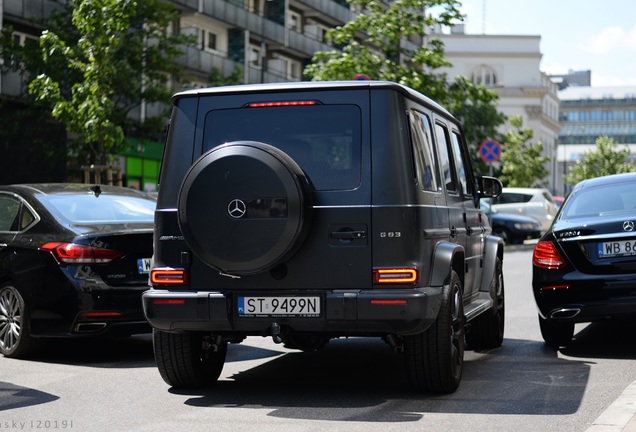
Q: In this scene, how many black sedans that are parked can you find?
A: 2